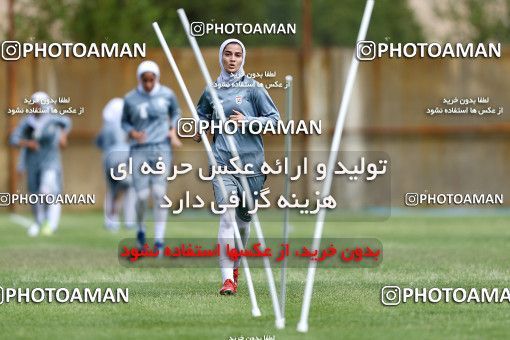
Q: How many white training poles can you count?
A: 4